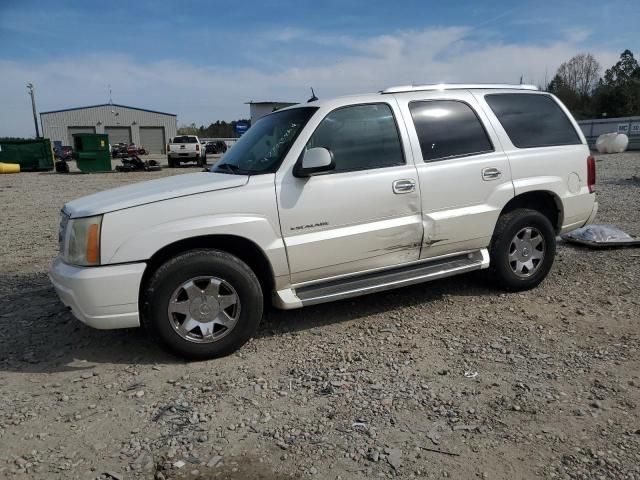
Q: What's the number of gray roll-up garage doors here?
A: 3